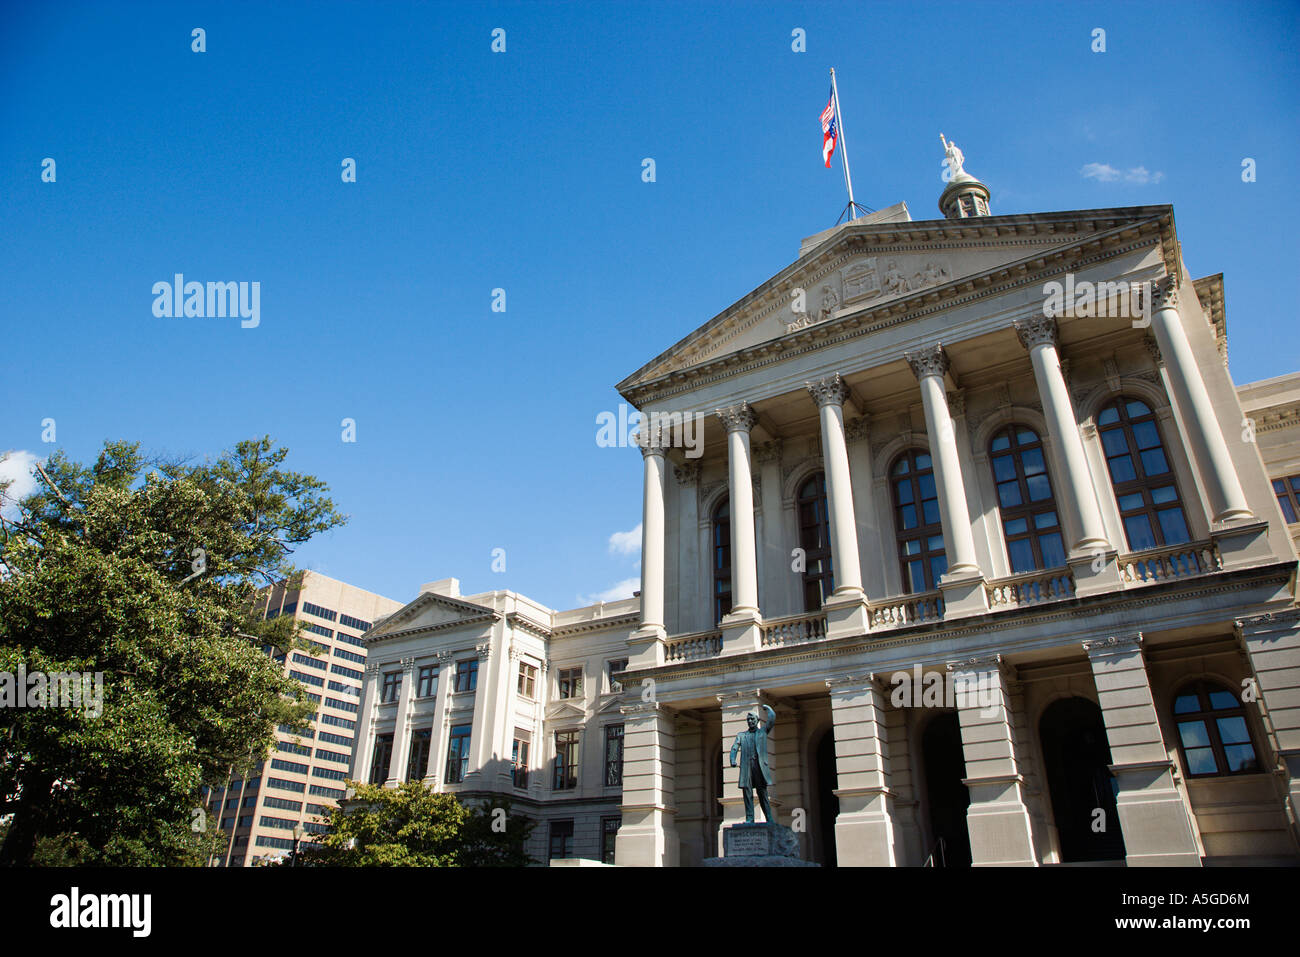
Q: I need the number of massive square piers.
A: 6